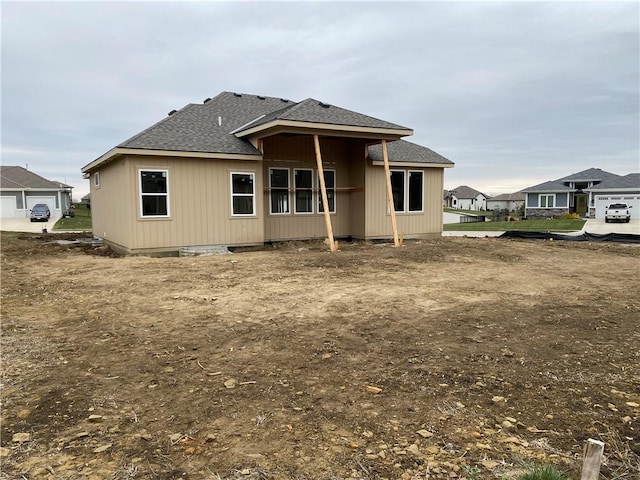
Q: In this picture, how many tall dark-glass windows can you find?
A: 7